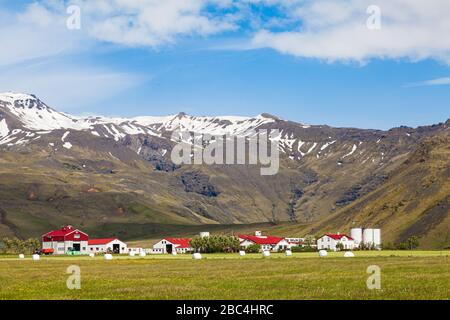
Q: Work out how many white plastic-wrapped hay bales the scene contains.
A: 13